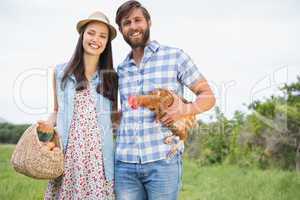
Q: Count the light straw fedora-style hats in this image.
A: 1